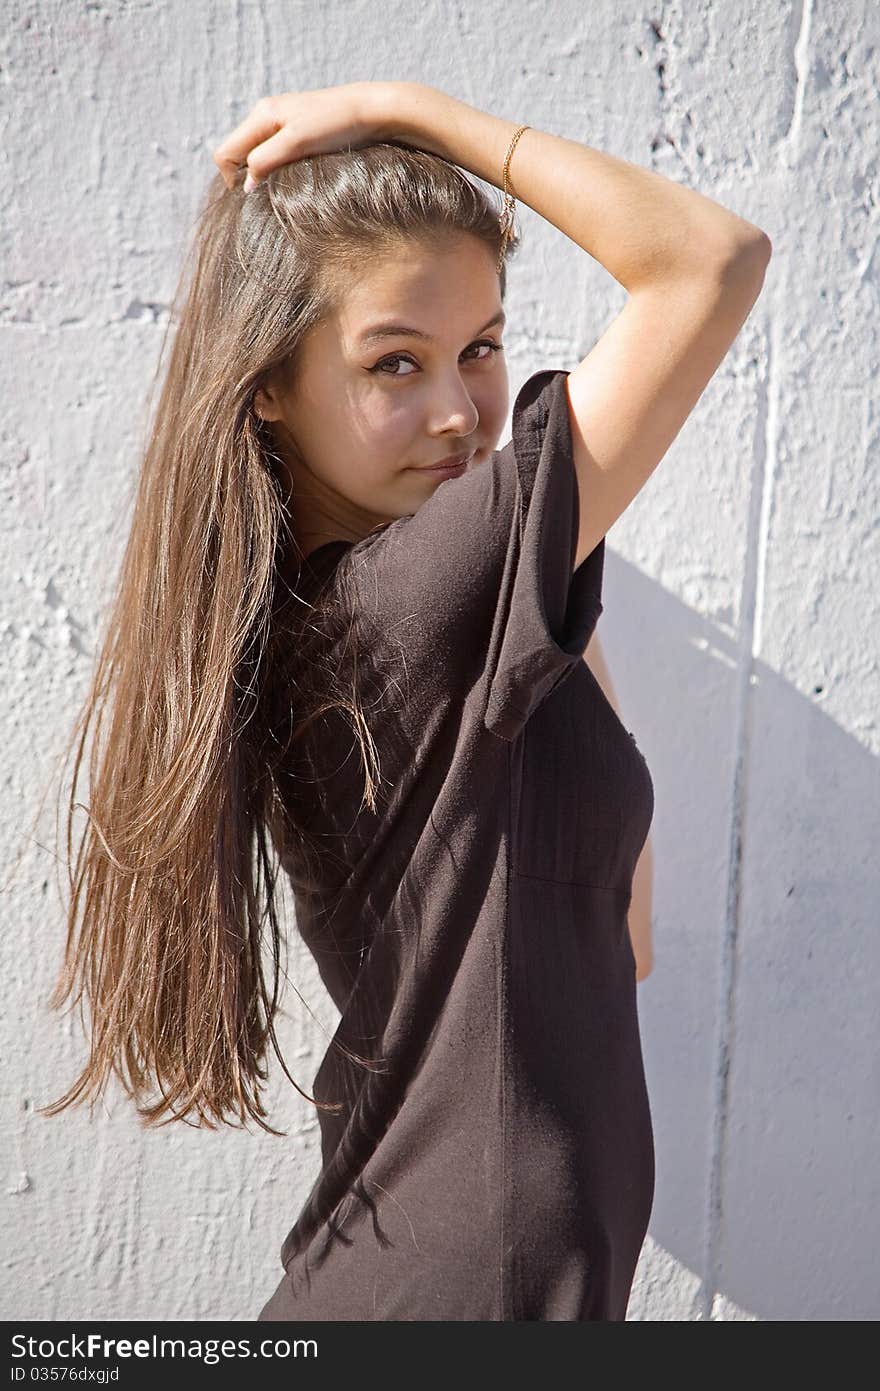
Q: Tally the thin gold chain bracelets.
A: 1